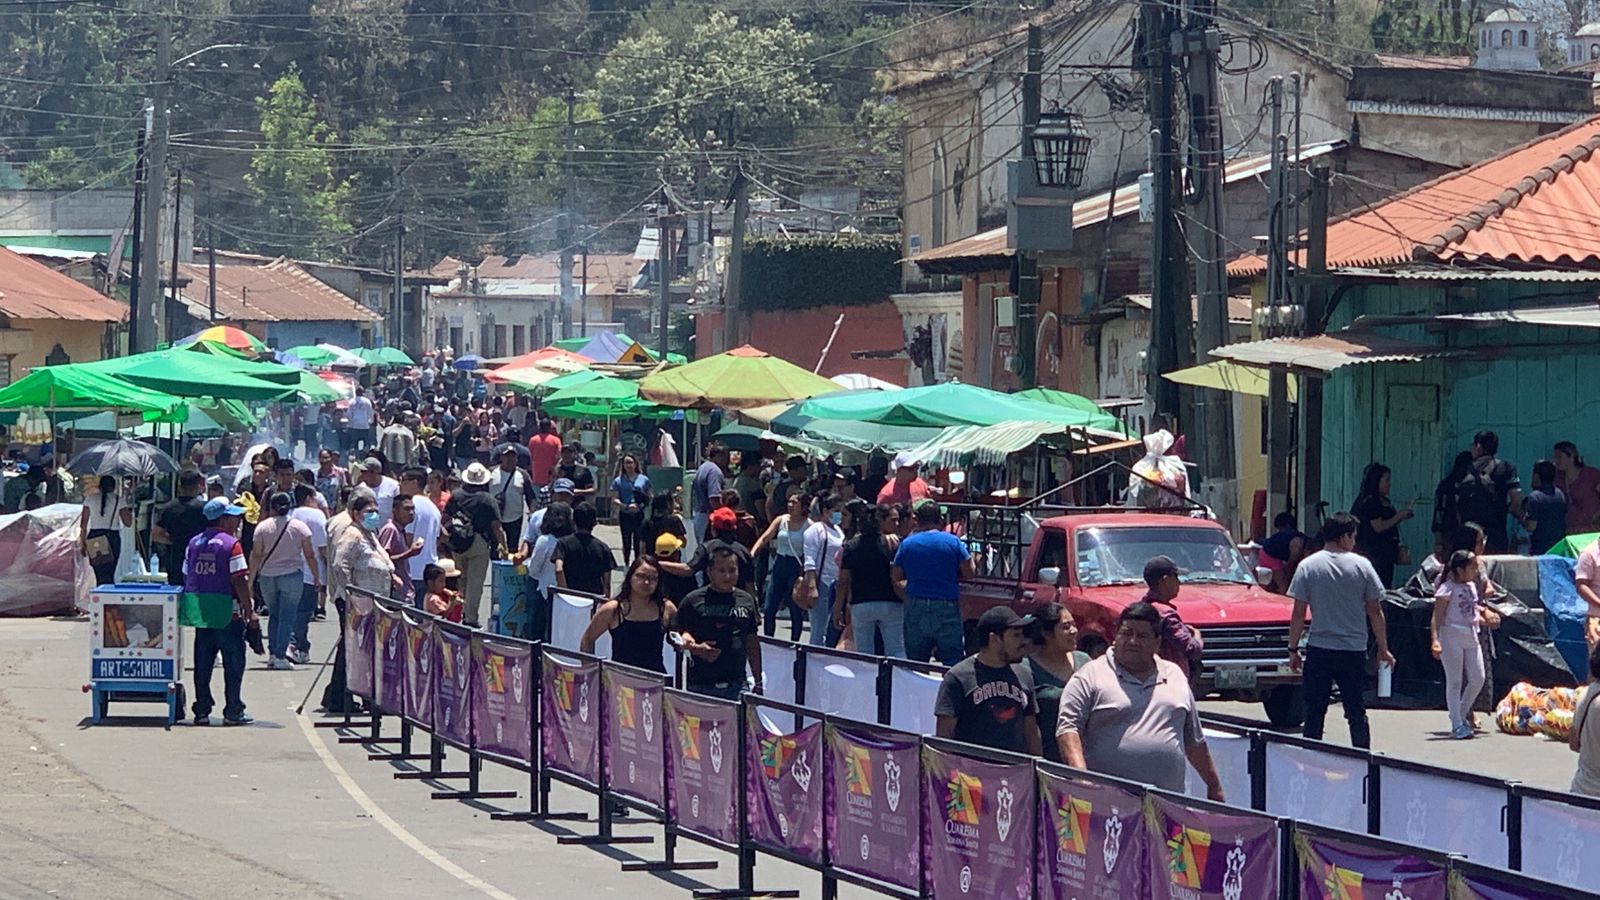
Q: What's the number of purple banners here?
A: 15